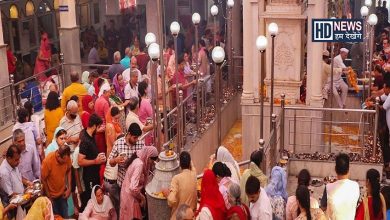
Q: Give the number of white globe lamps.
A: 12